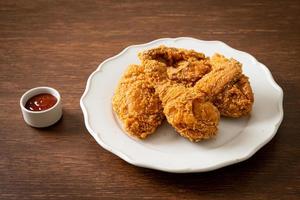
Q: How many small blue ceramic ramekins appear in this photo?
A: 0